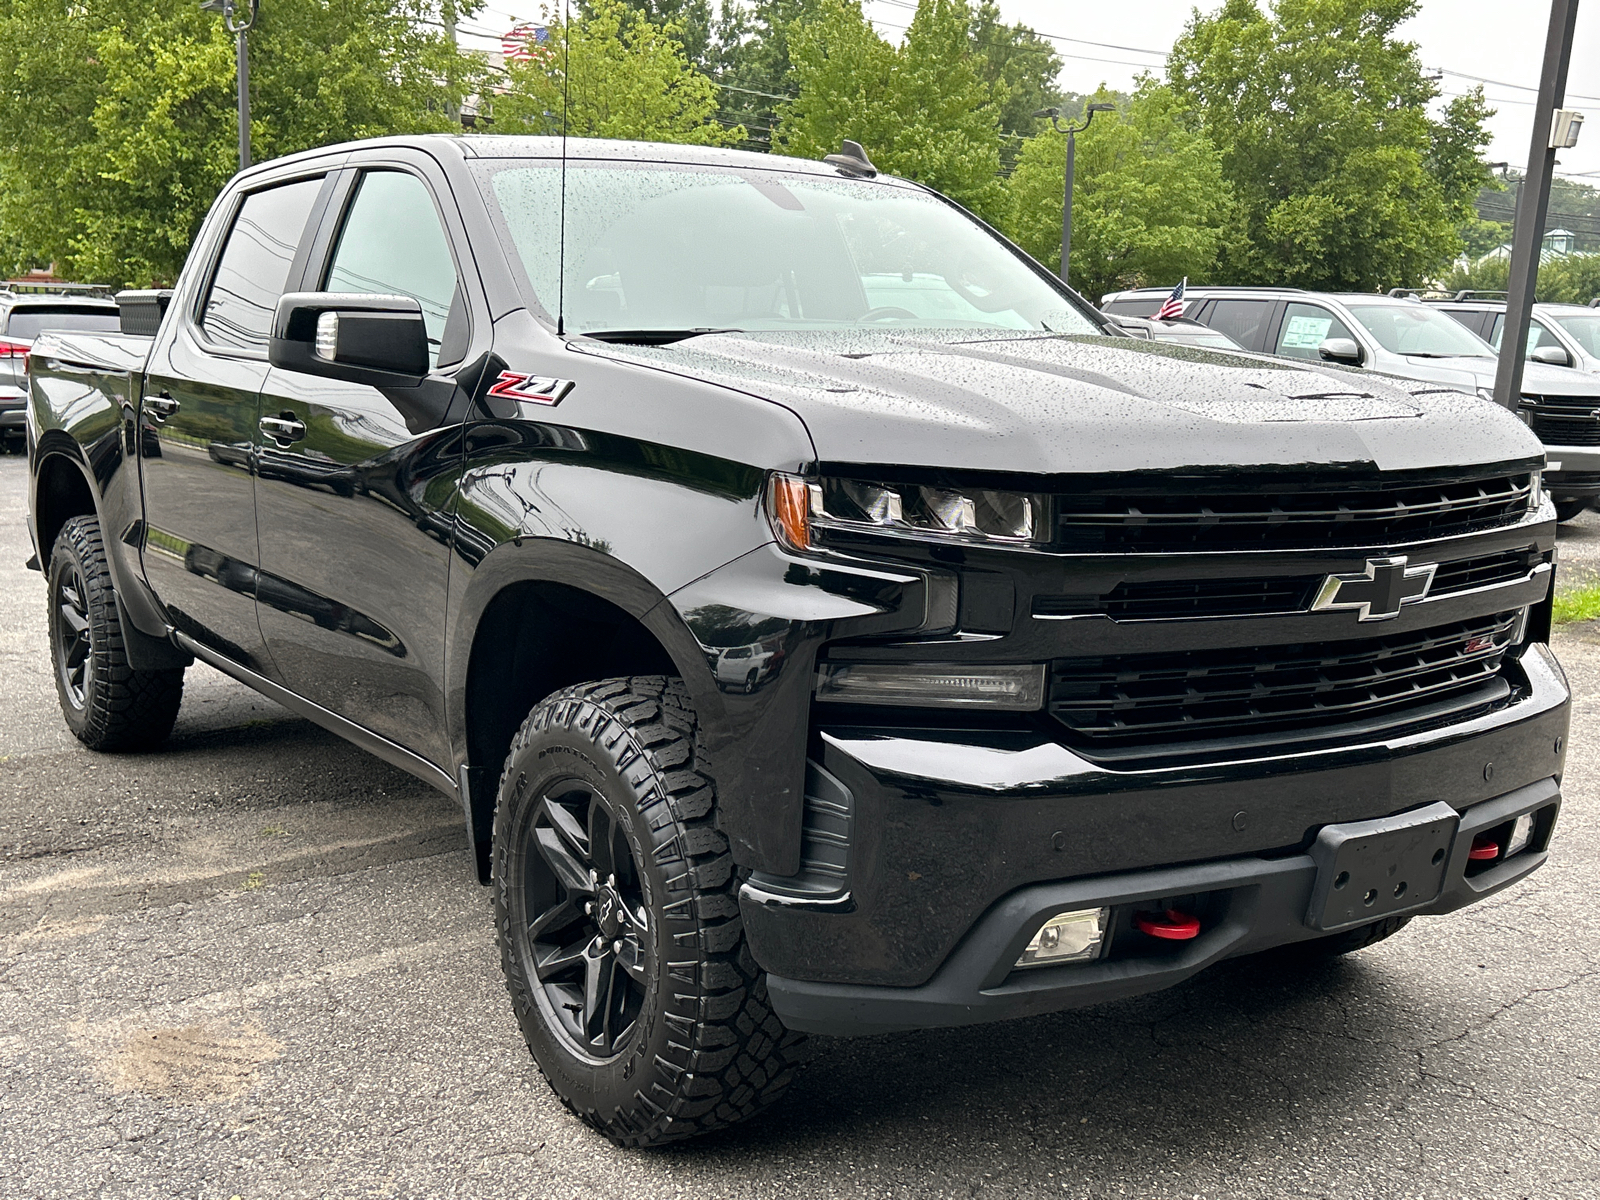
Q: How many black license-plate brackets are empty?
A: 1